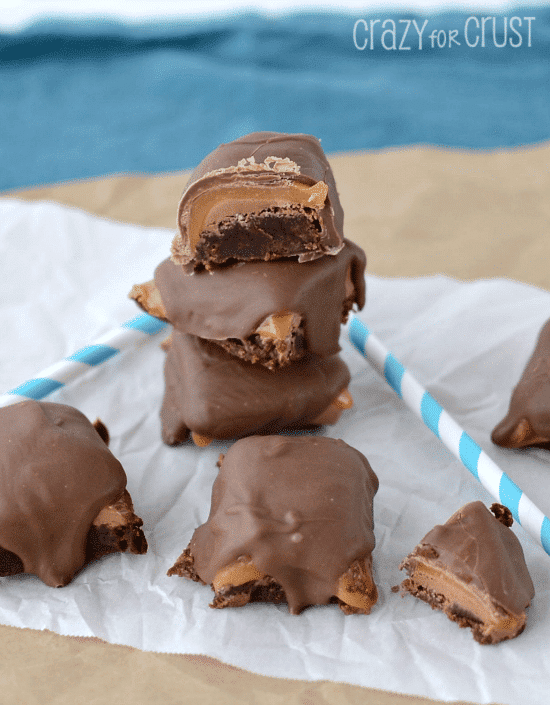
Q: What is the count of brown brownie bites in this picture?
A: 7